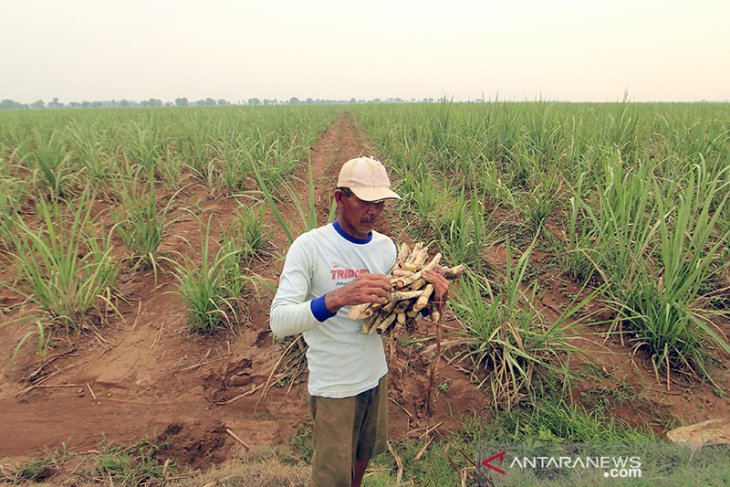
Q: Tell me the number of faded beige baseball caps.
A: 1